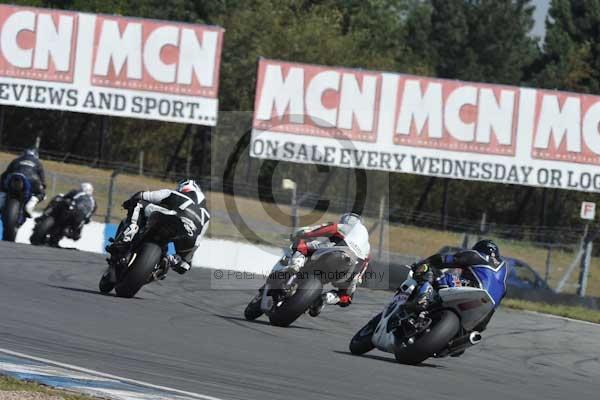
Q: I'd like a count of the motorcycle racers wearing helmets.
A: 5